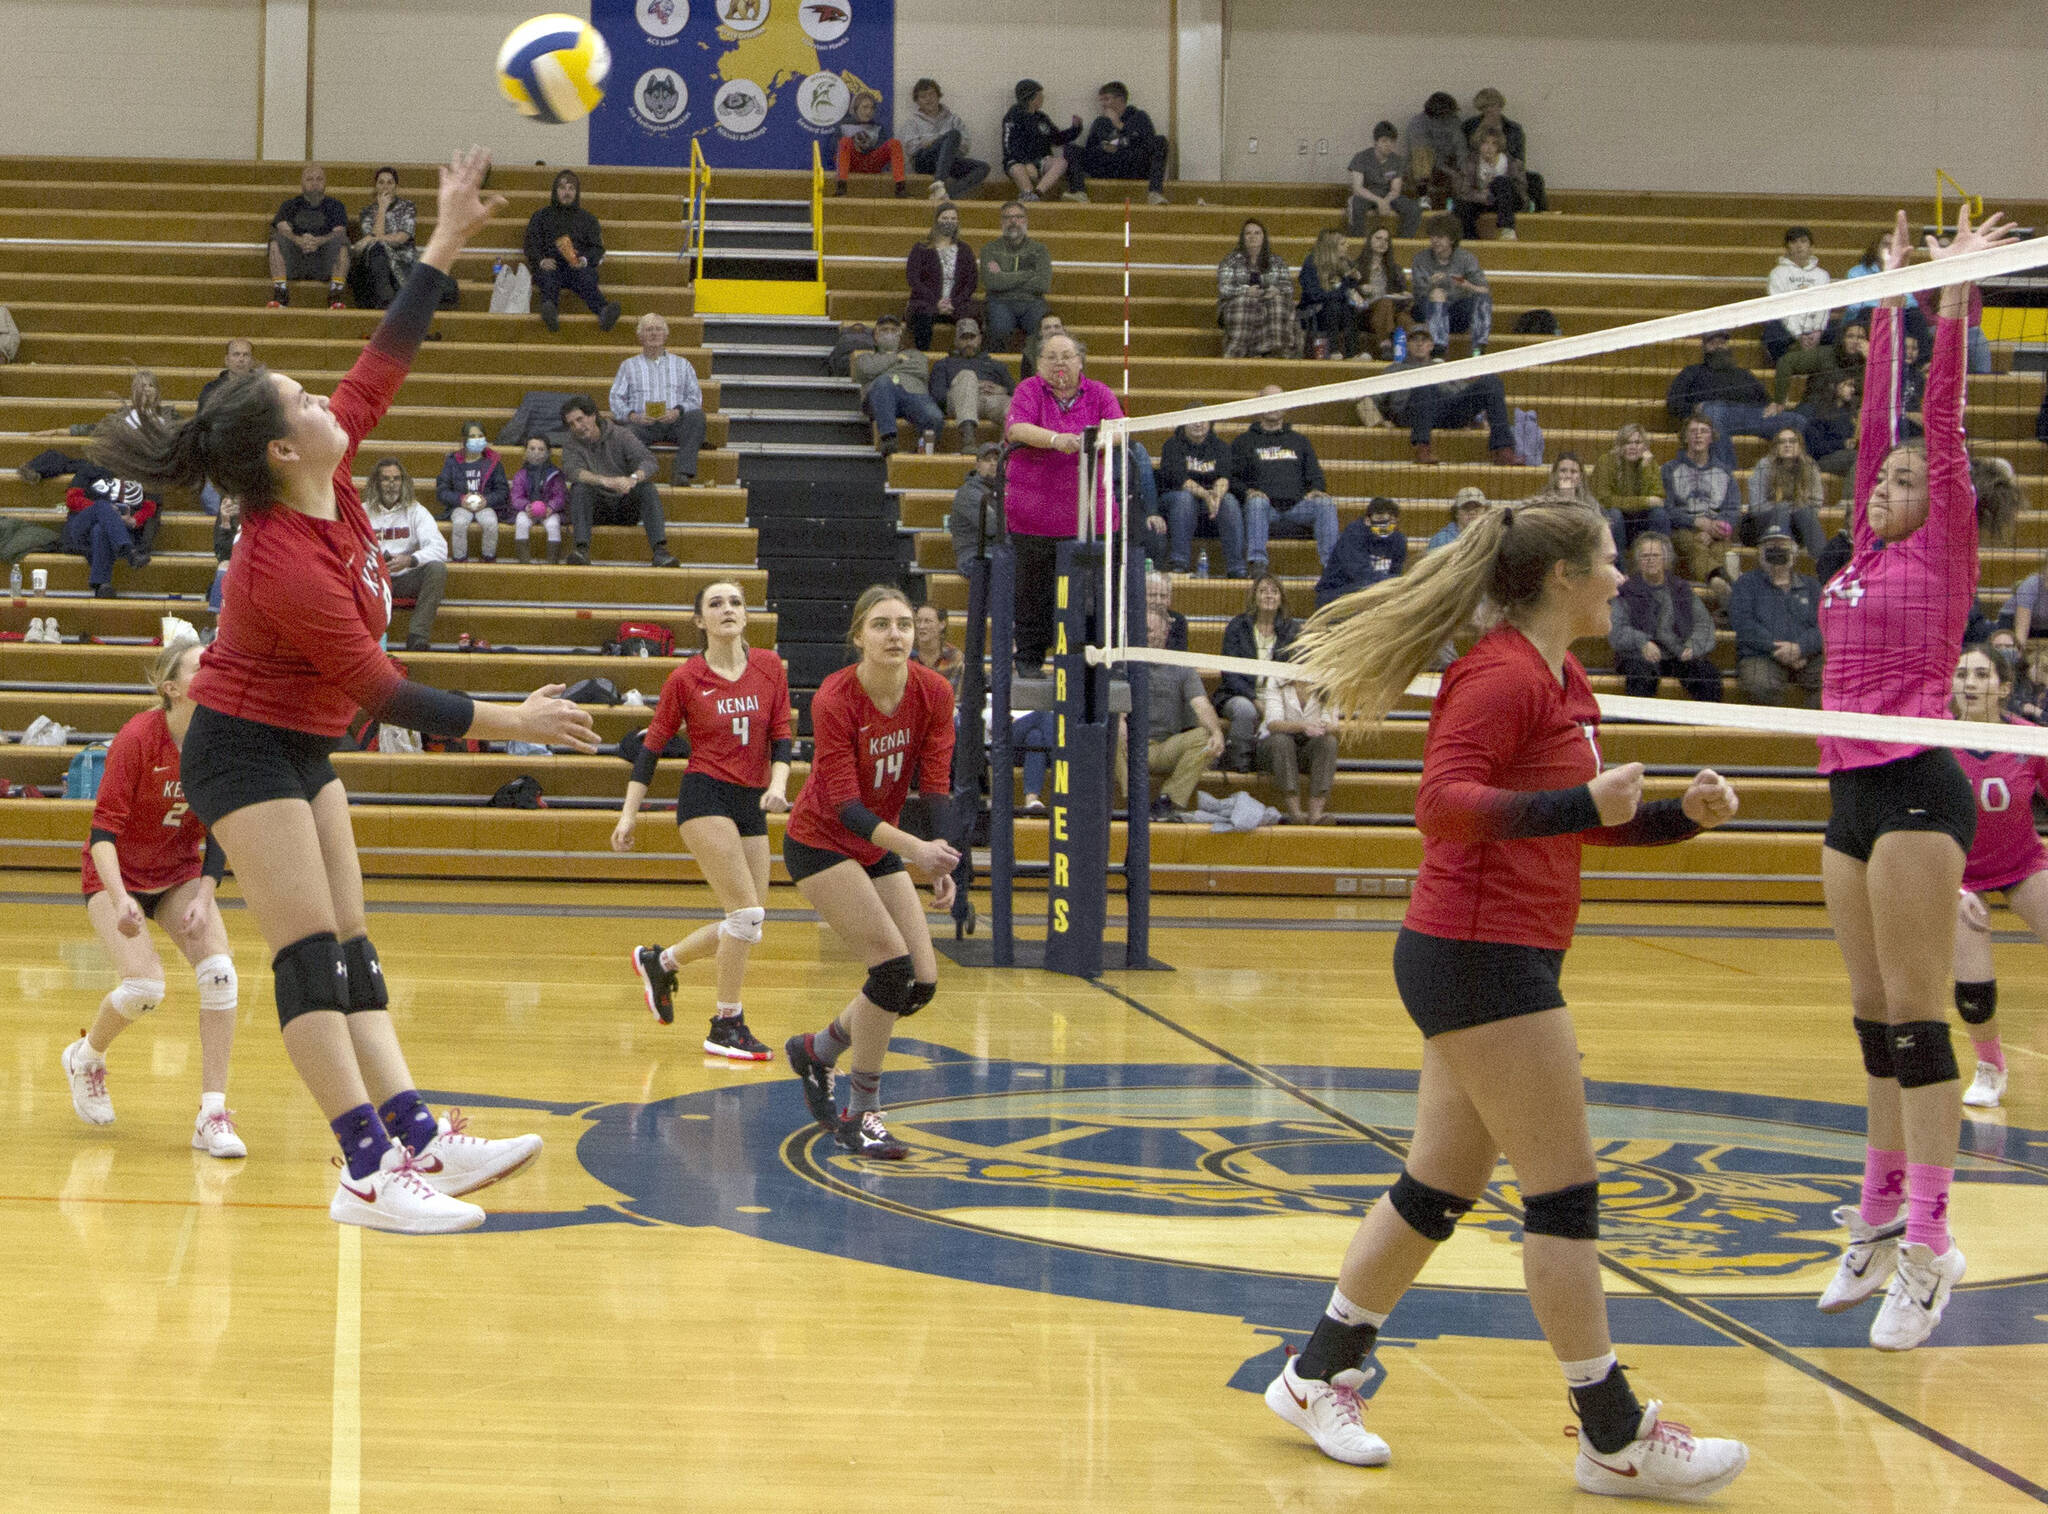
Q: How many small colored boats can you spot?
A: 0